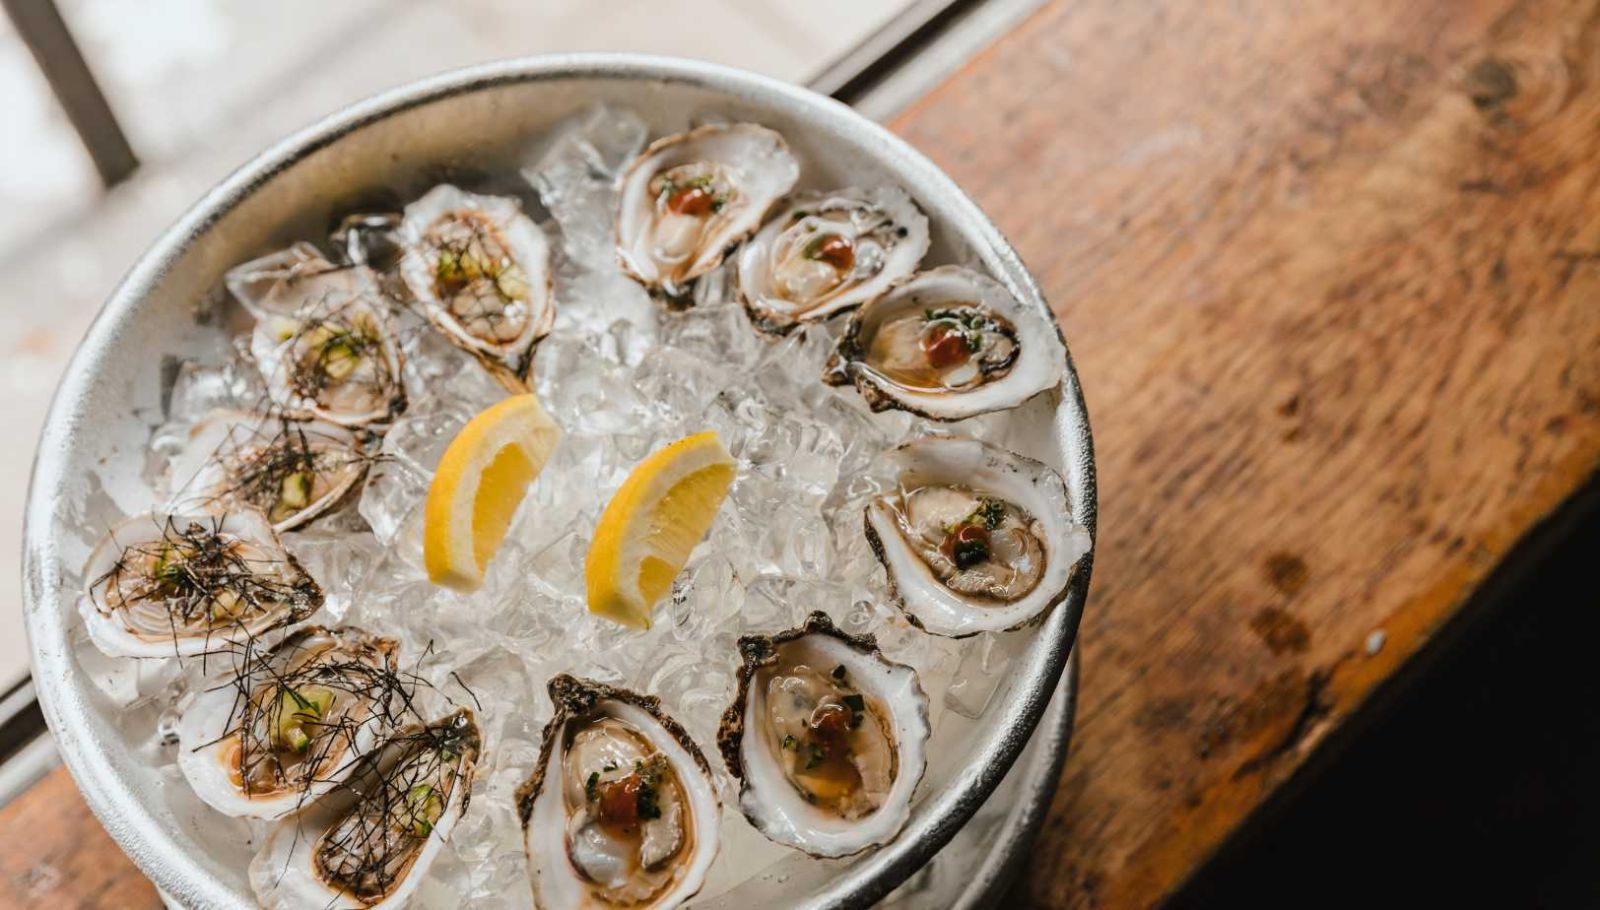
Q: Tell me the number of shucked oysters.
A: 12